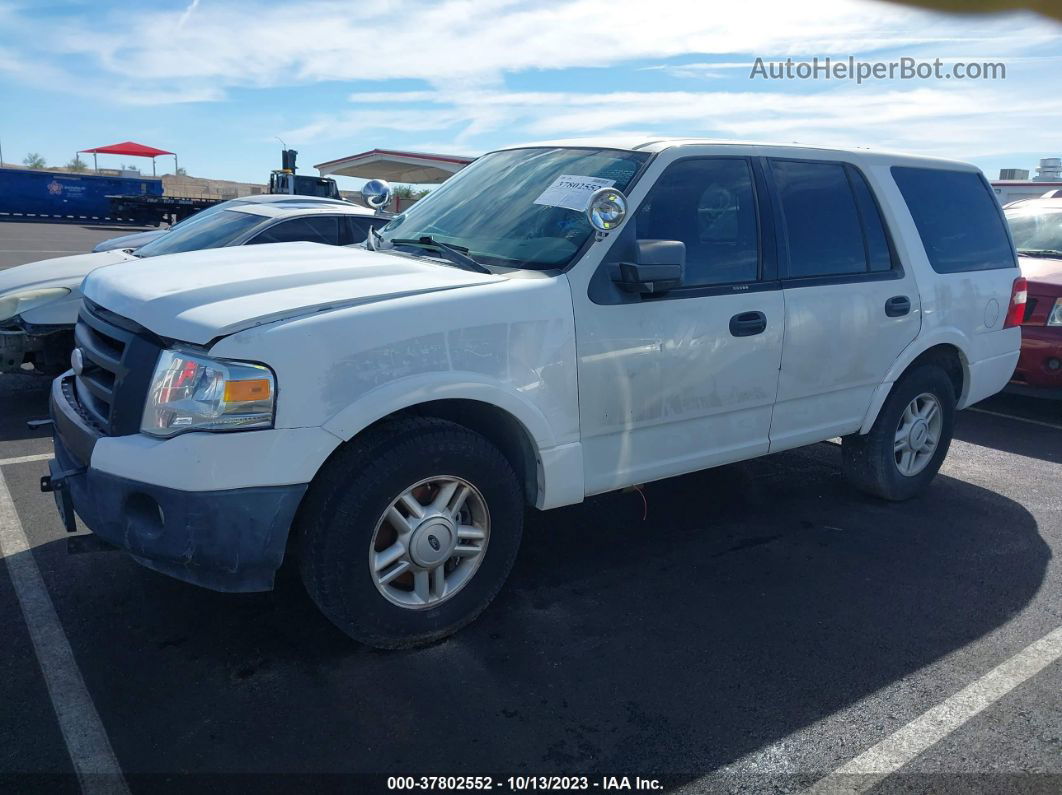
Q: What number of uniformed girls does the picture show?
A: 0